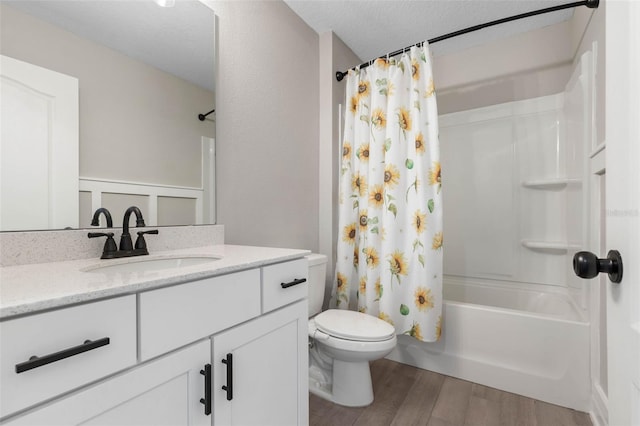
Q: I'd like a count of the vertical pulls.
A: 2